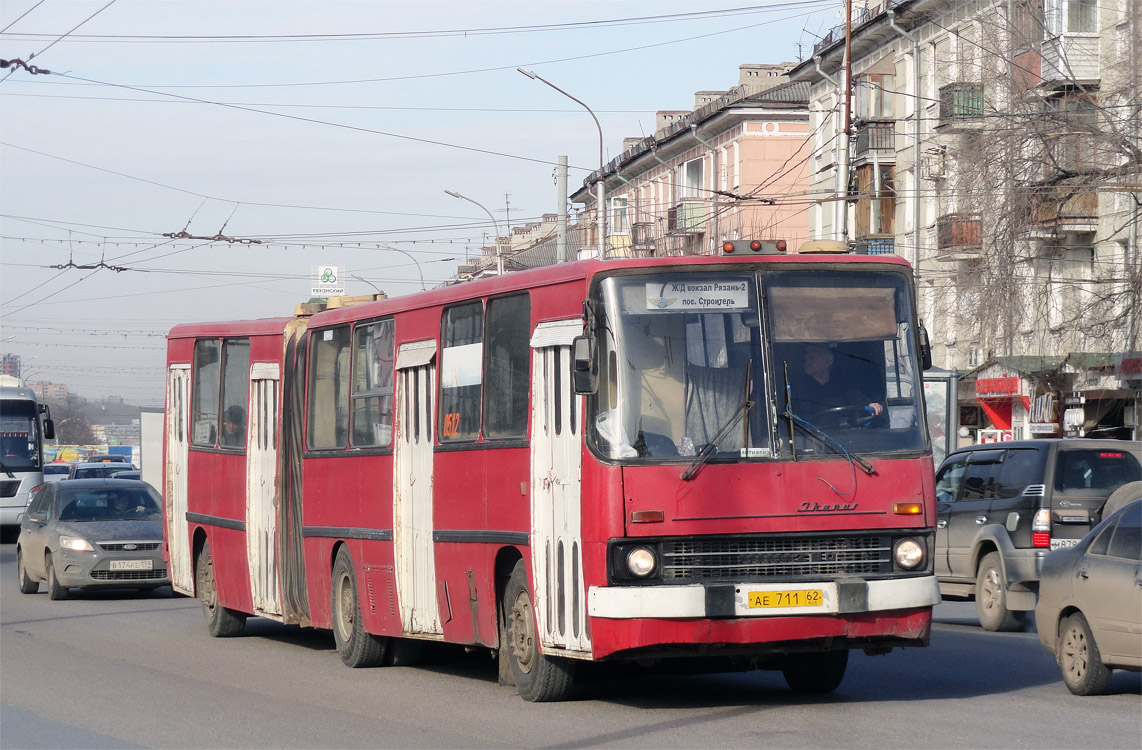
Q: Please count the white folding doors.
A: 4